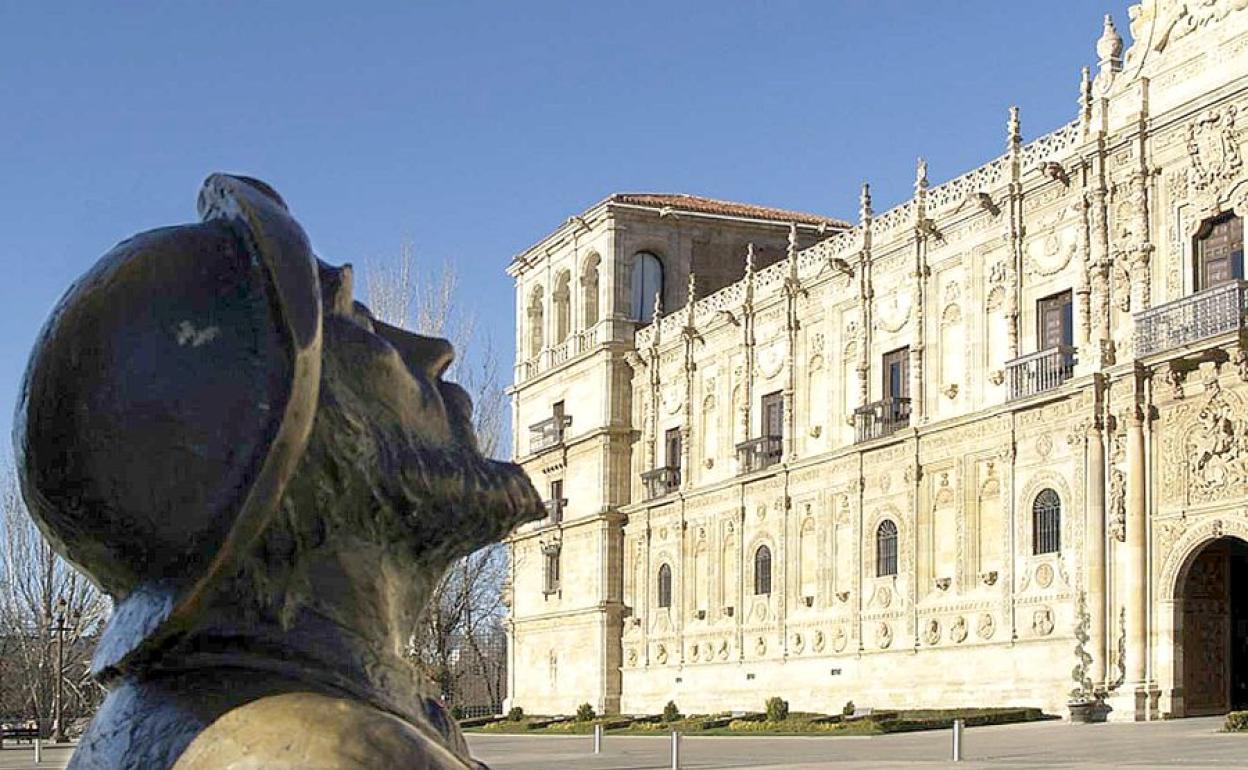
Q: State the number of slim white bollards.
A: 4